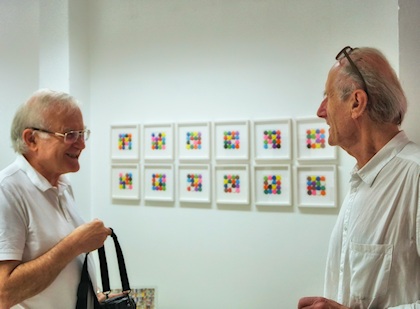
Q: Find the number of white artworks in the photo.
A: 12